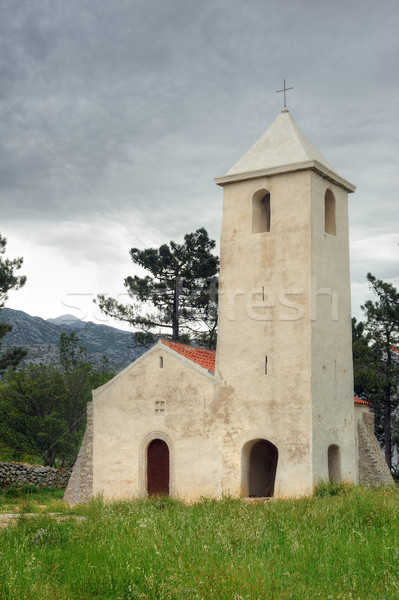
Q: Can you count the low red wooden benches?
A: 0